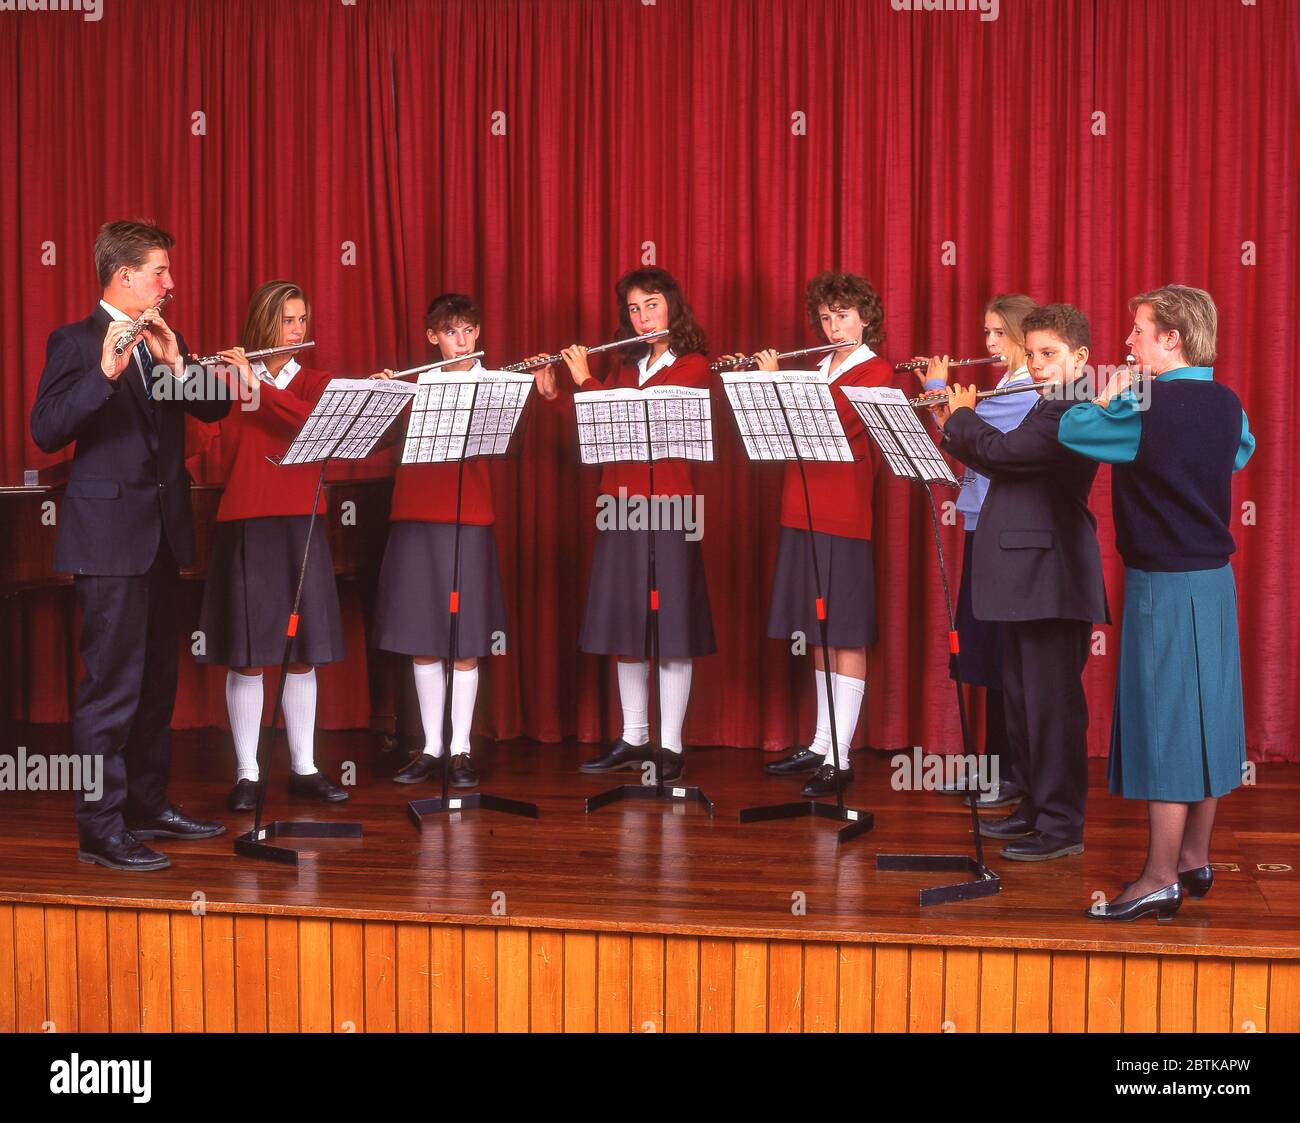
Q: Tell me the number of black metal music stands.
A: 5